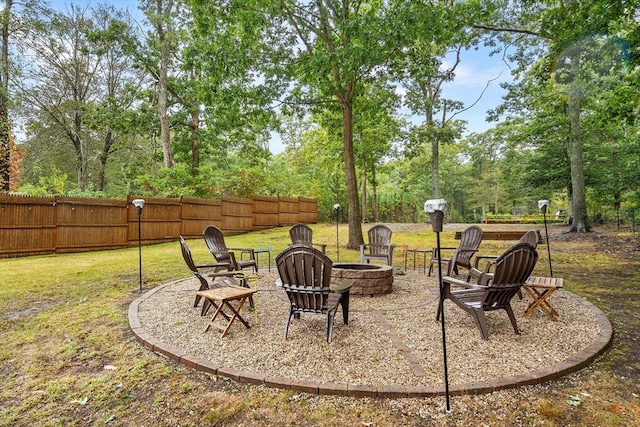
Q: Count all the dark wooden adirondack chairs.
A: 8